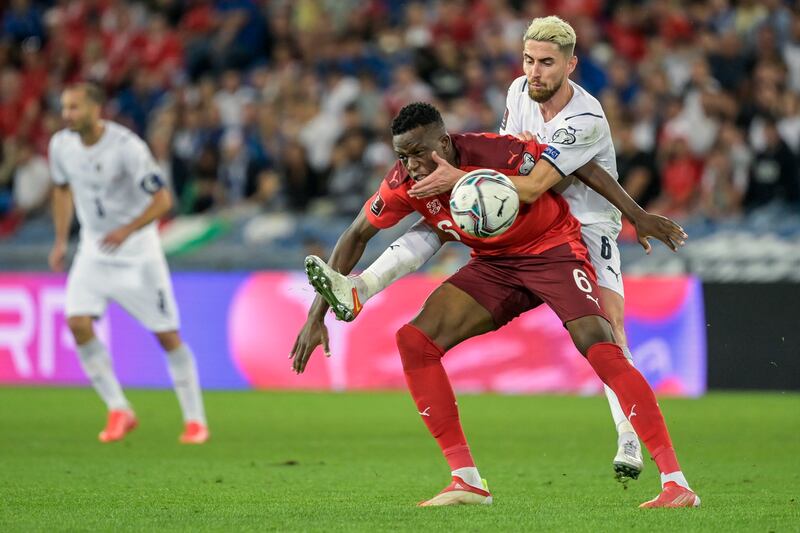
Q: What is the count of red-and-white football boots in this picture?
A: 2